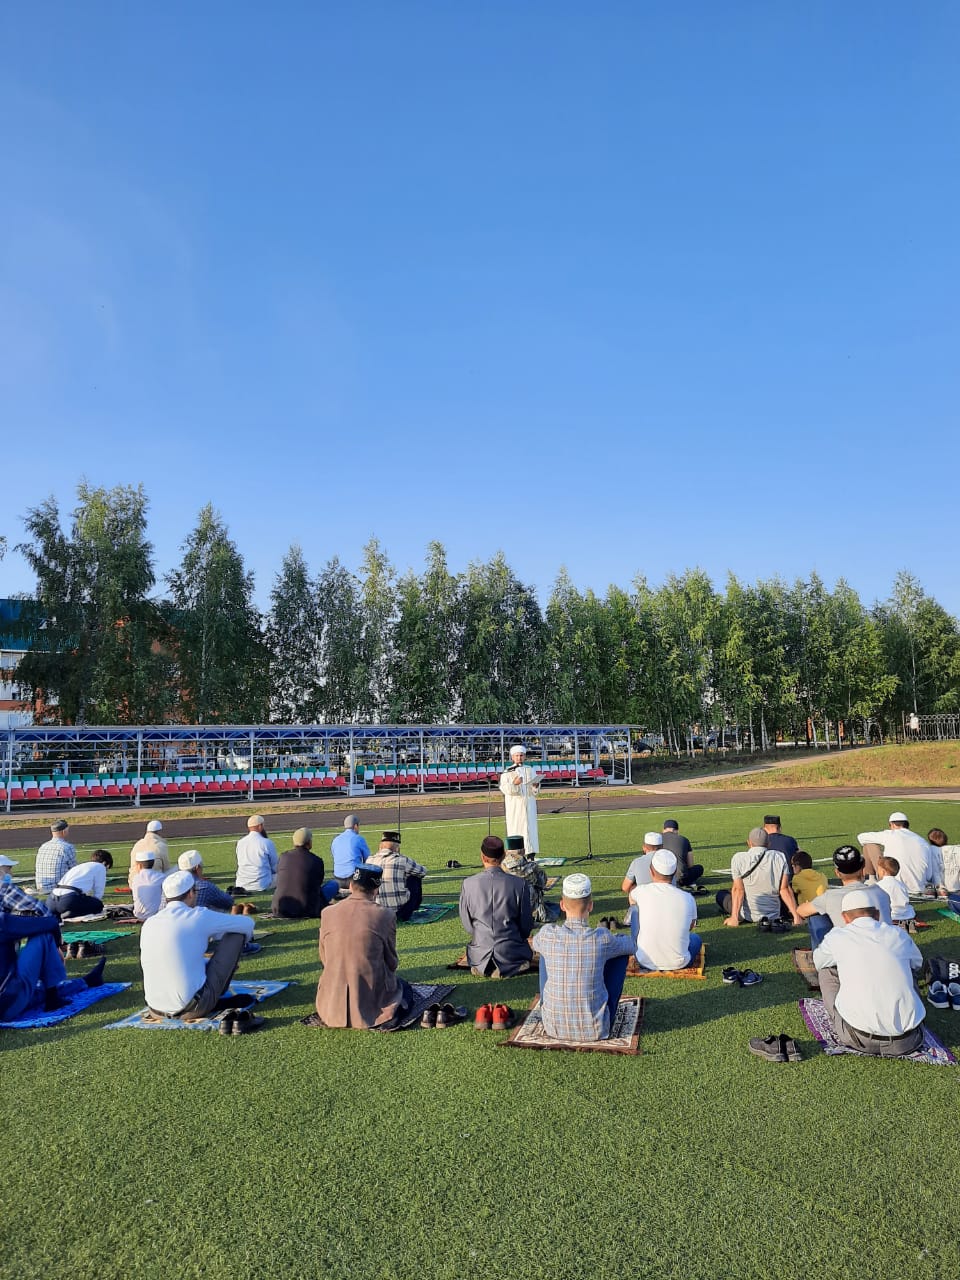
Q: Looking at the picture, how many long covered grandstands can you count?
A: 1